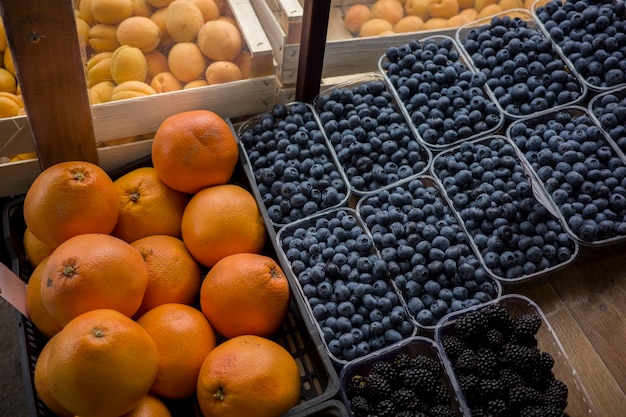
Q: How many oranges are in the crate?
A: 14